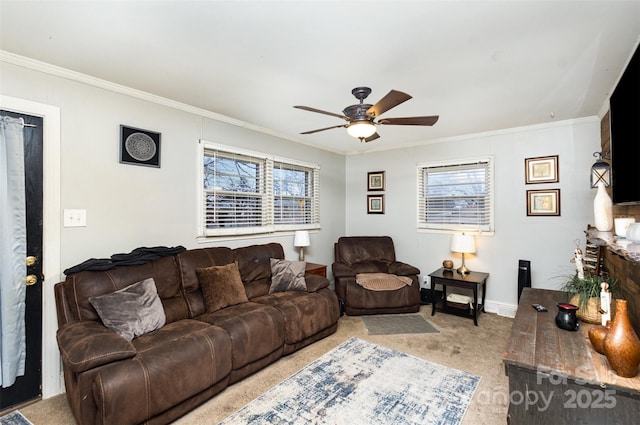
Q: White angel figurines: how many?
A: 2